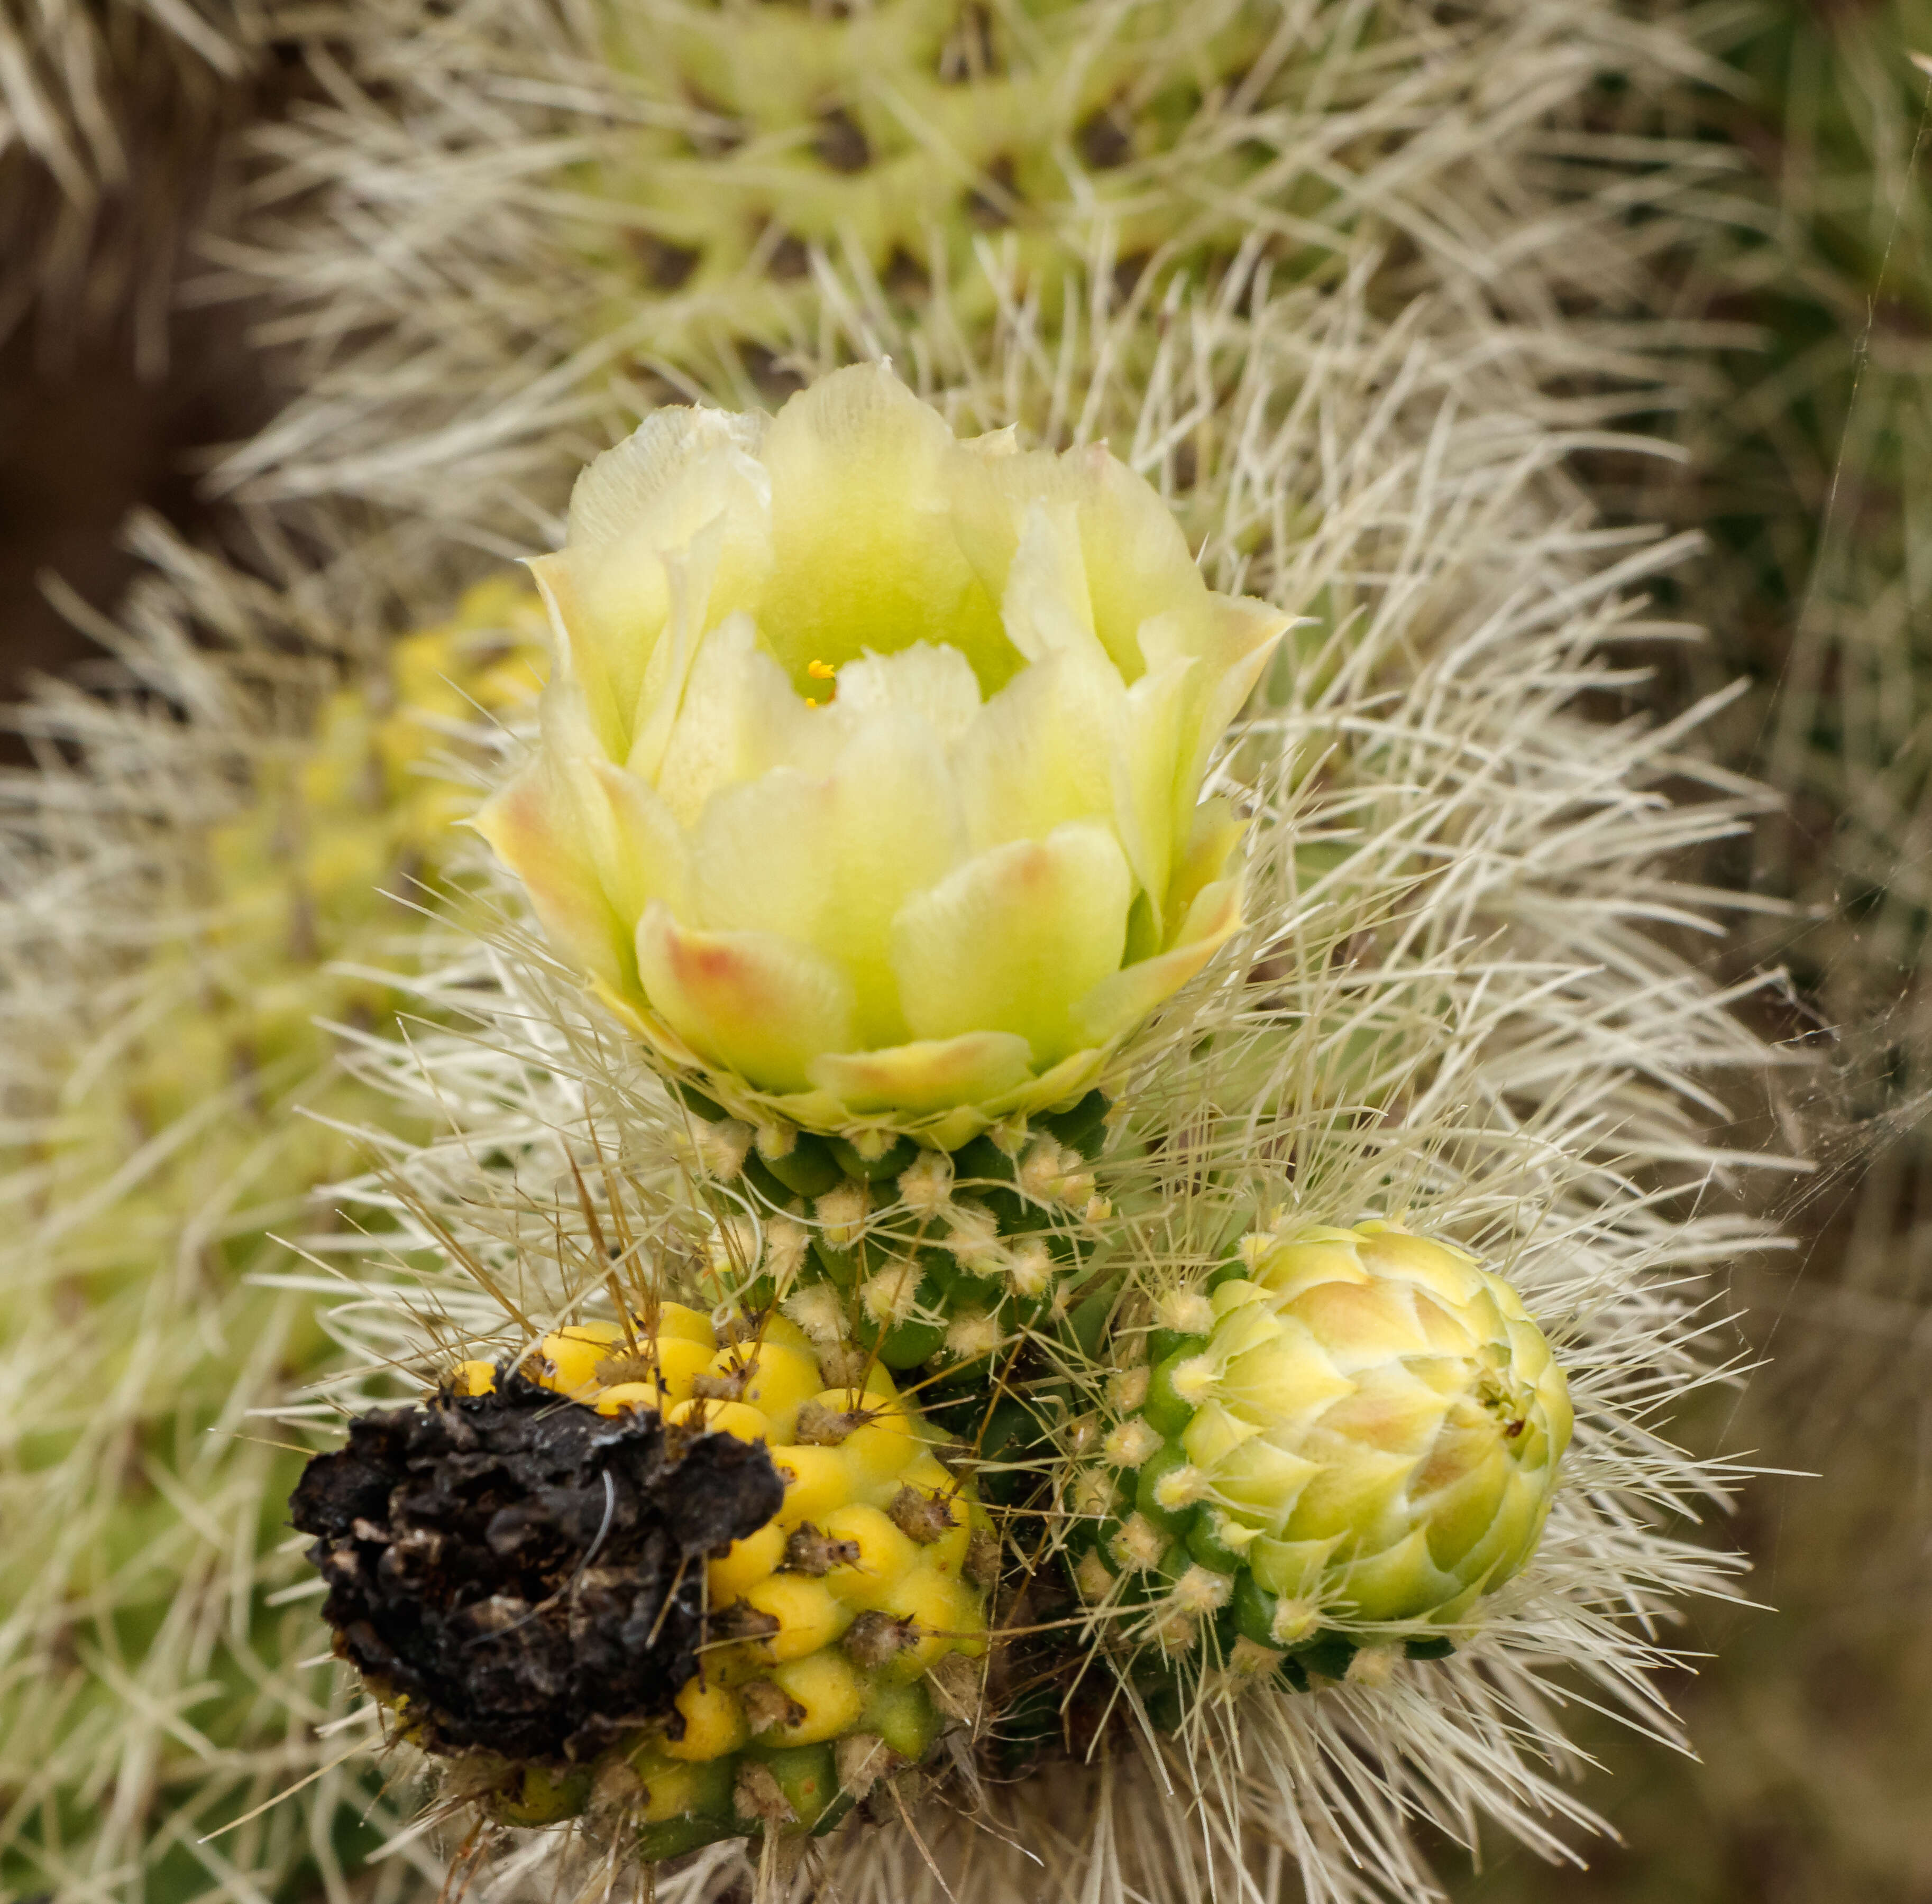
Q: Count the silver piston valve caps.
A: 0